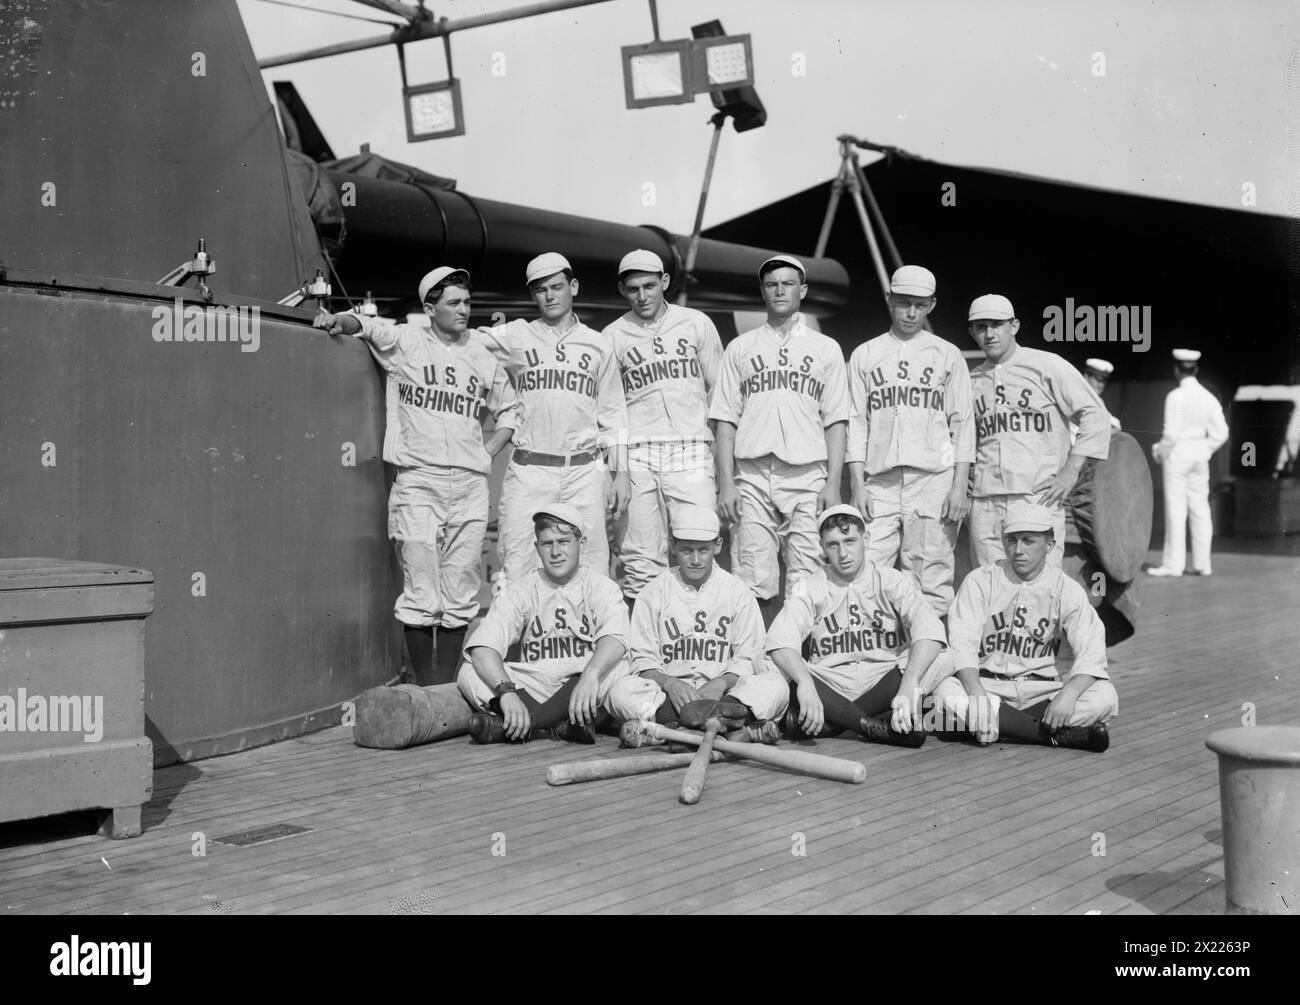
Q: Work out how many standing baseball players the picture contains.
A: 6